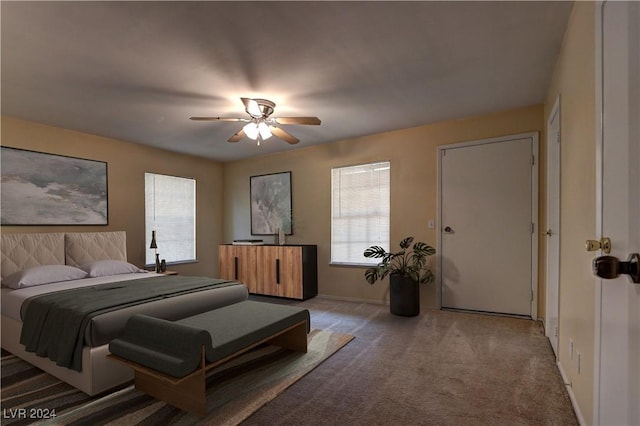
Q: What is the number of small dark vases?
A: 2